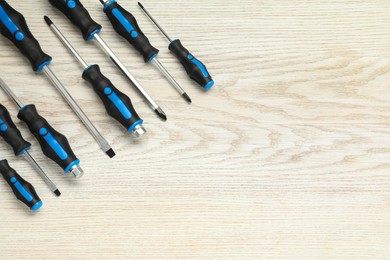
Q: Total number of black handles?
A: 8